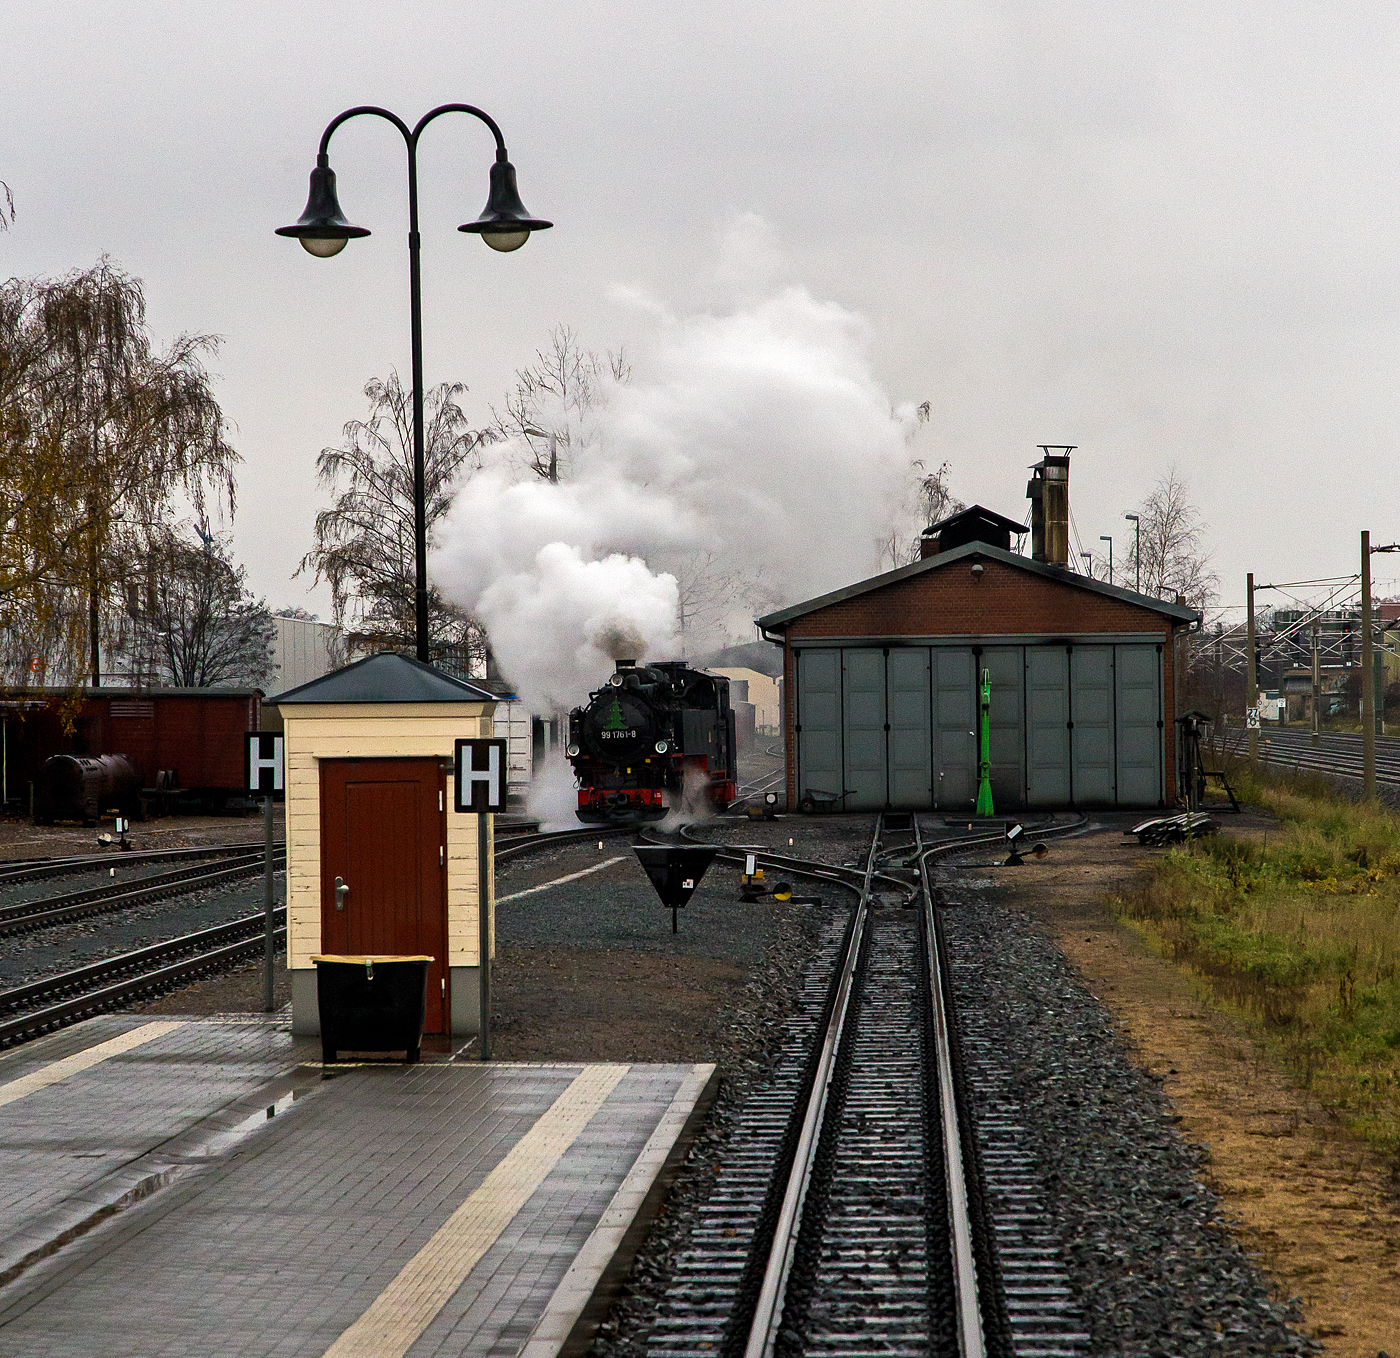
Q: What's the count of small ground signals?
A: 4